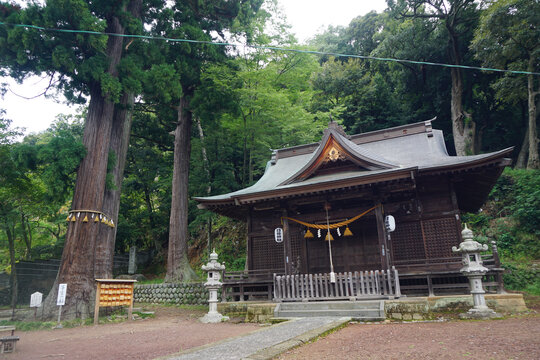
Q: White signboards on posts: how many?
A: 2